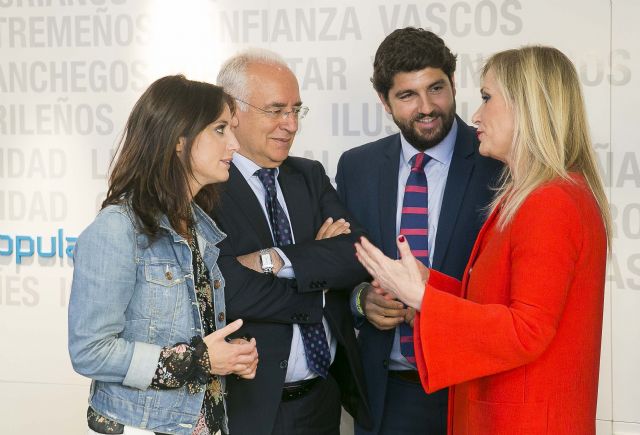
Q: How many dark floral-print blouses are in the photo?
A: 1